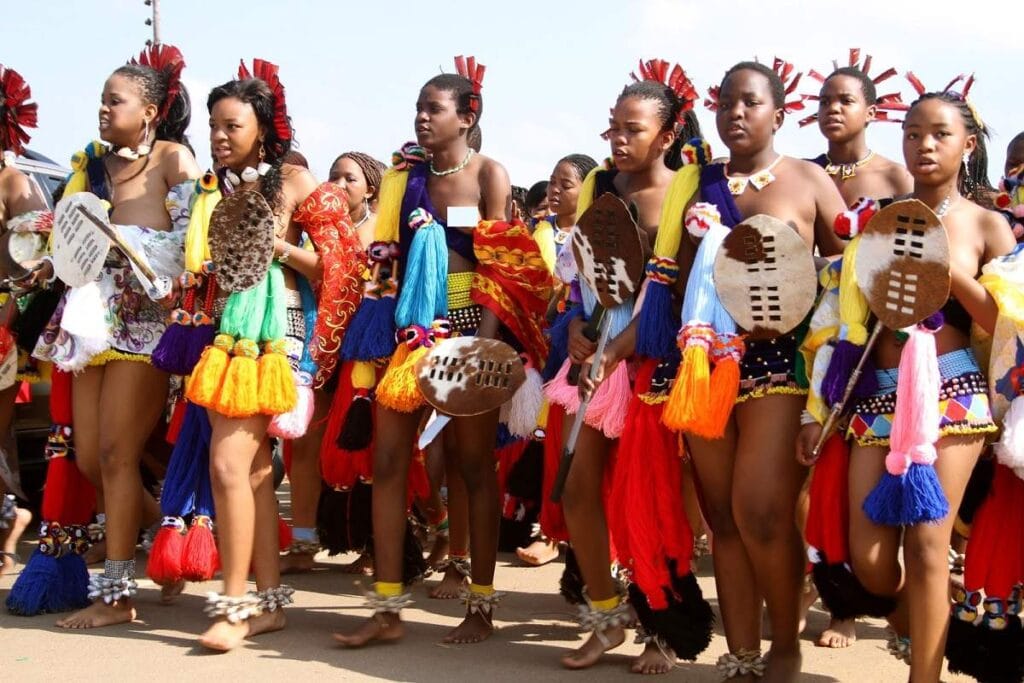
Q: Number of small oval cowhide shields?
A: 6